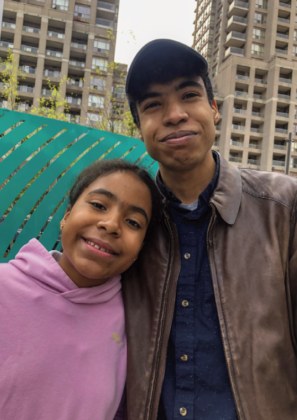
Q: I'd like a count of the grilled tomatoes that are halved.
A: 0